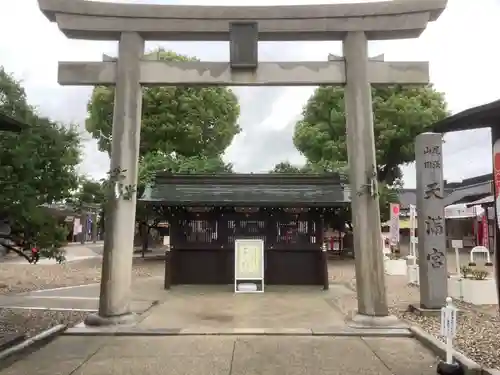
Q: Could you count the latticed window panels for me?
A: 3